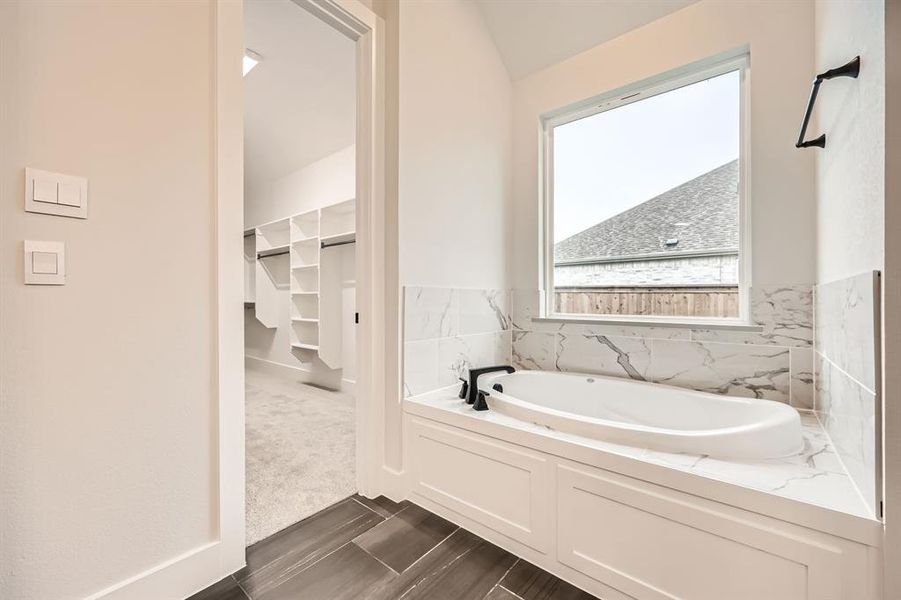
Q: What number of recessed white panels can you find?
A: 2